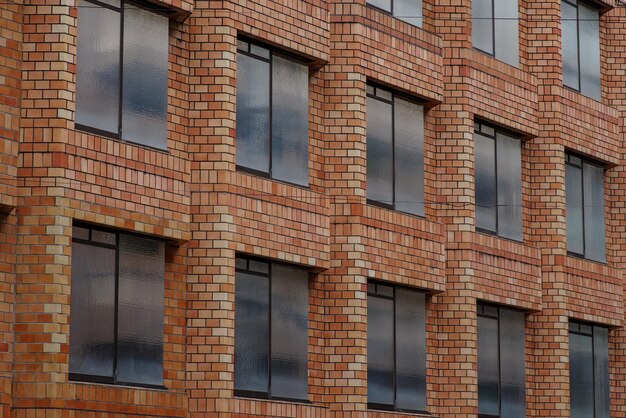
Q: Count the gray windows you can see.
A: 13